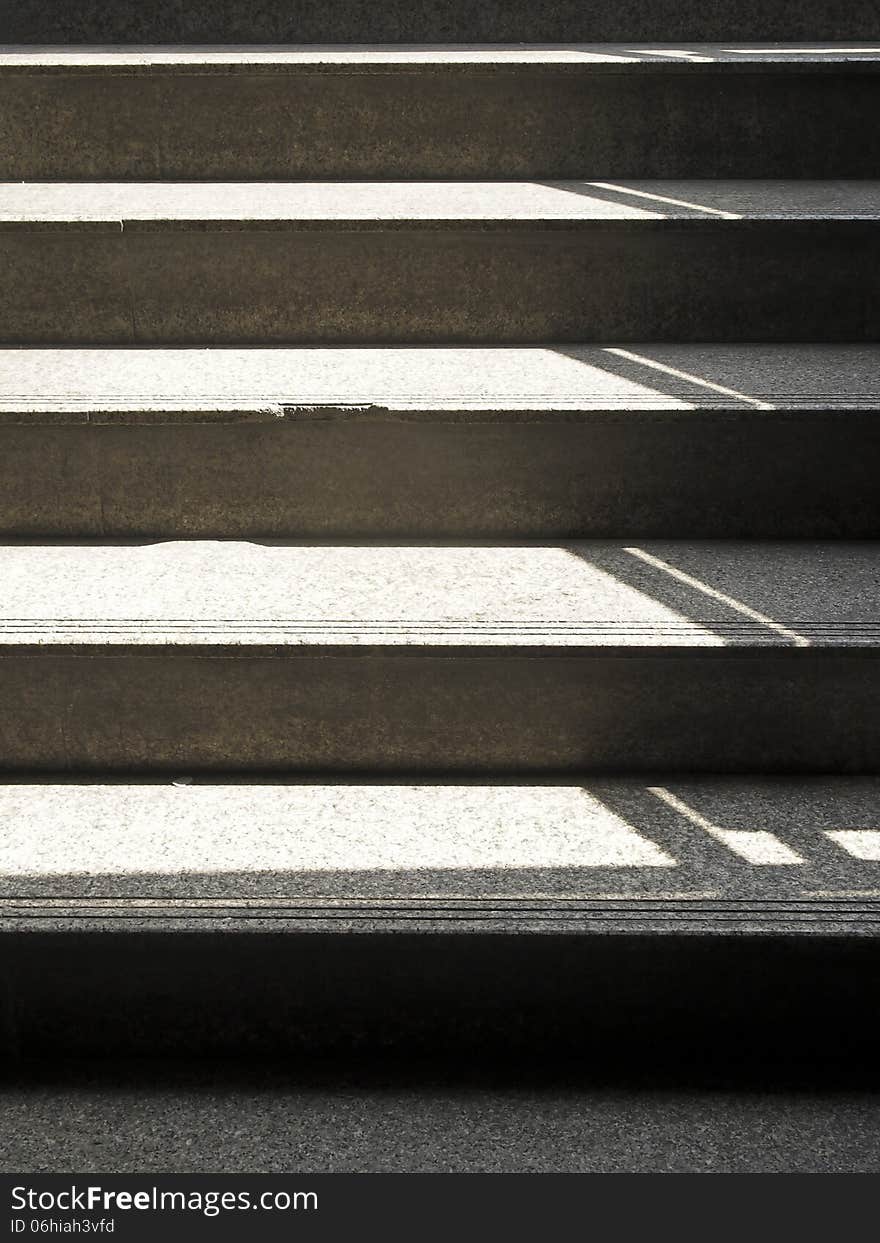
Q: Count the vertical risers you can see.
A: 6